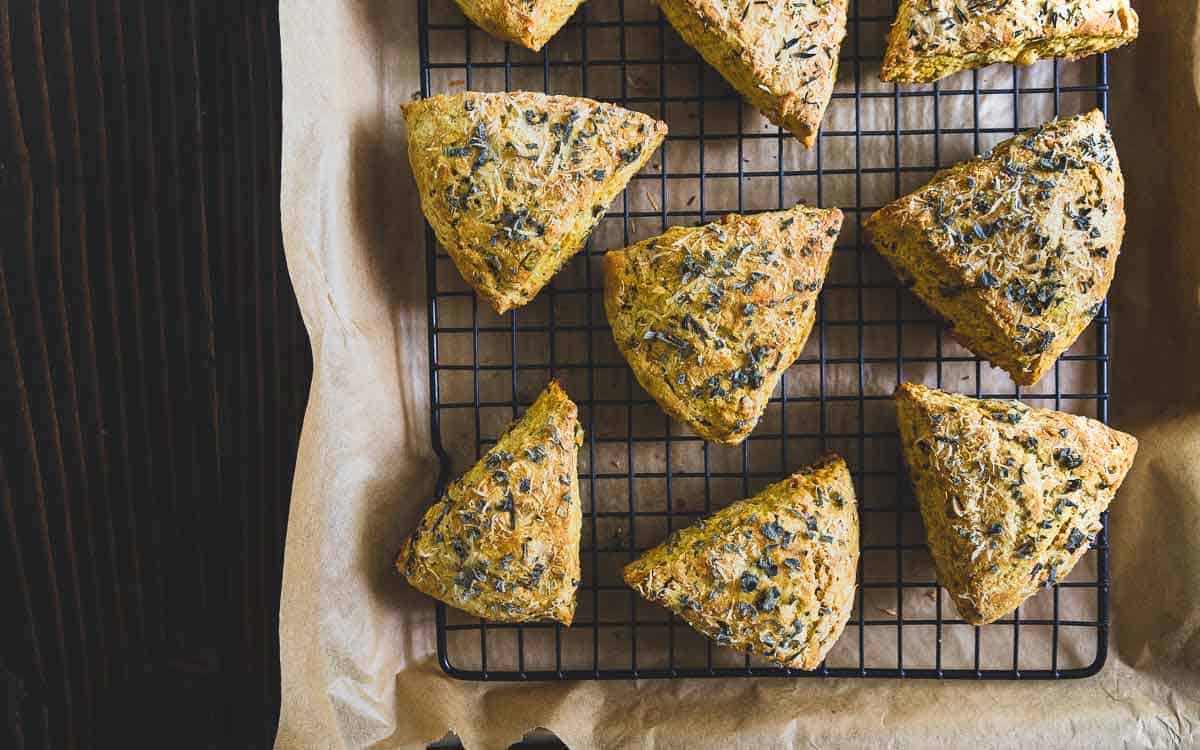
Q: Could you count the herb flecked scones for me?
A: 9